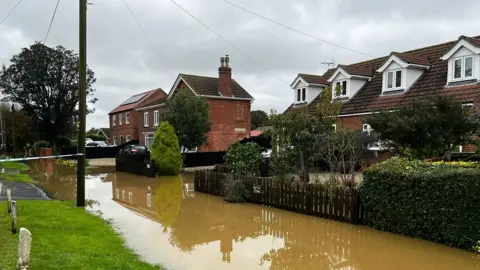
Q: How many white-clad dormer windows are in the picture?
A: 4